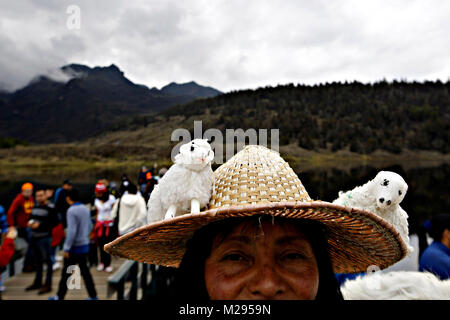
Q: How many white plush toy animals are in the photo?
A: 2